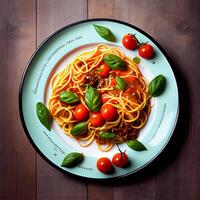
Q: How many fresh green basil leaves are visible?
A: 11